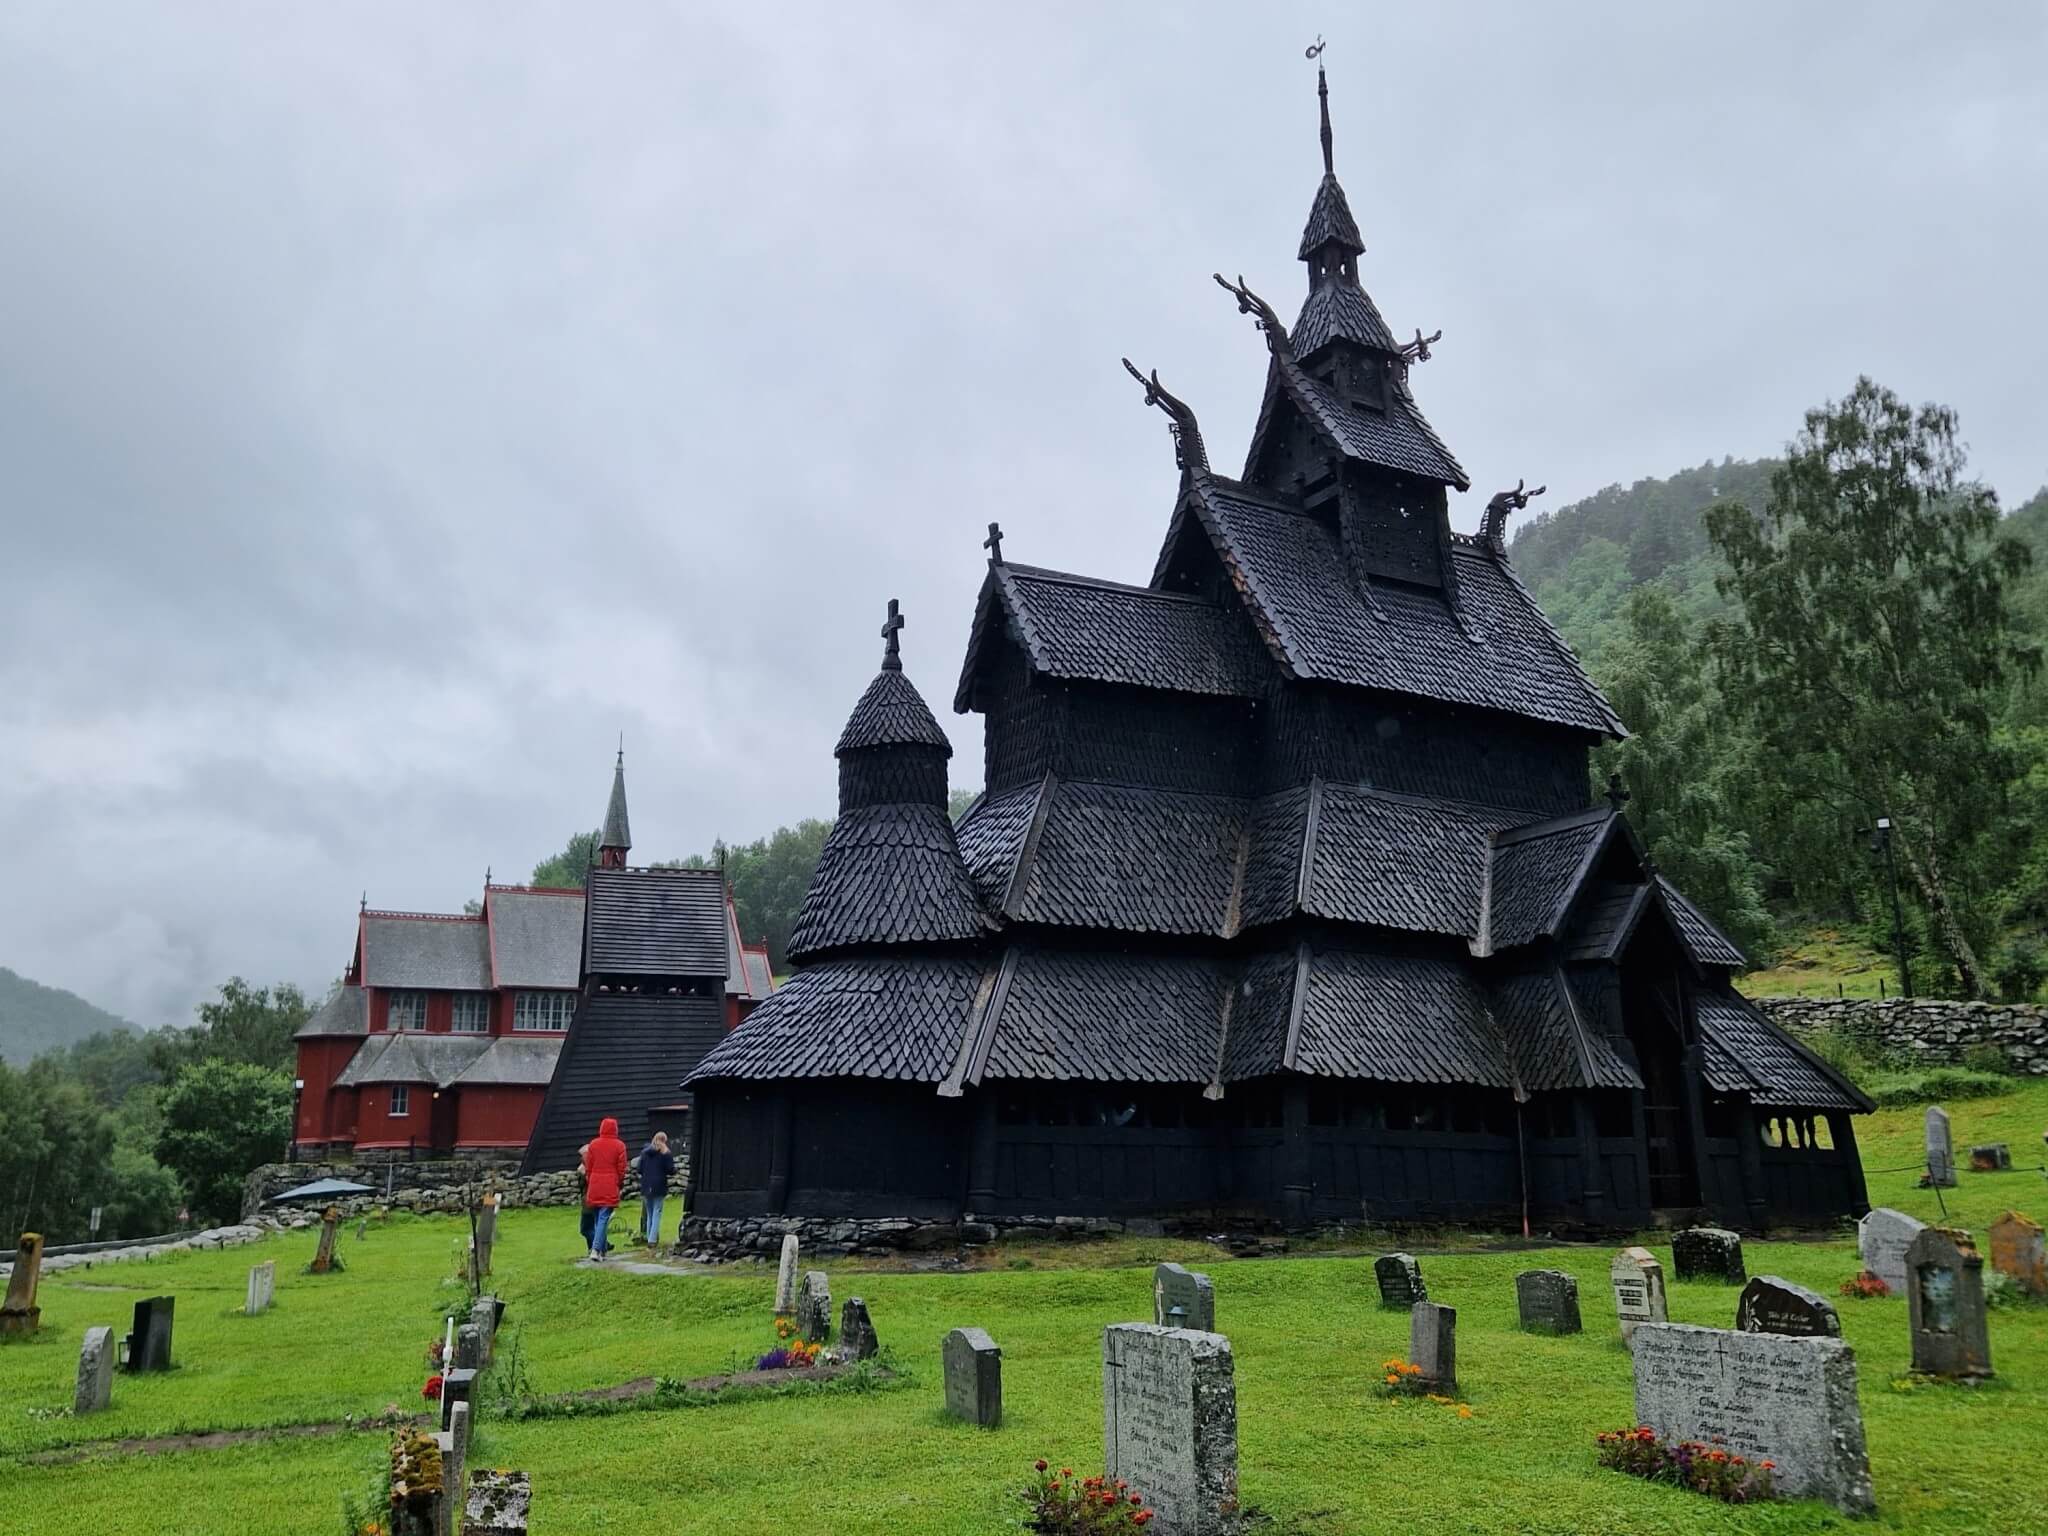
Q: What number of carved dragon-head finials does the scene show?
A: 4